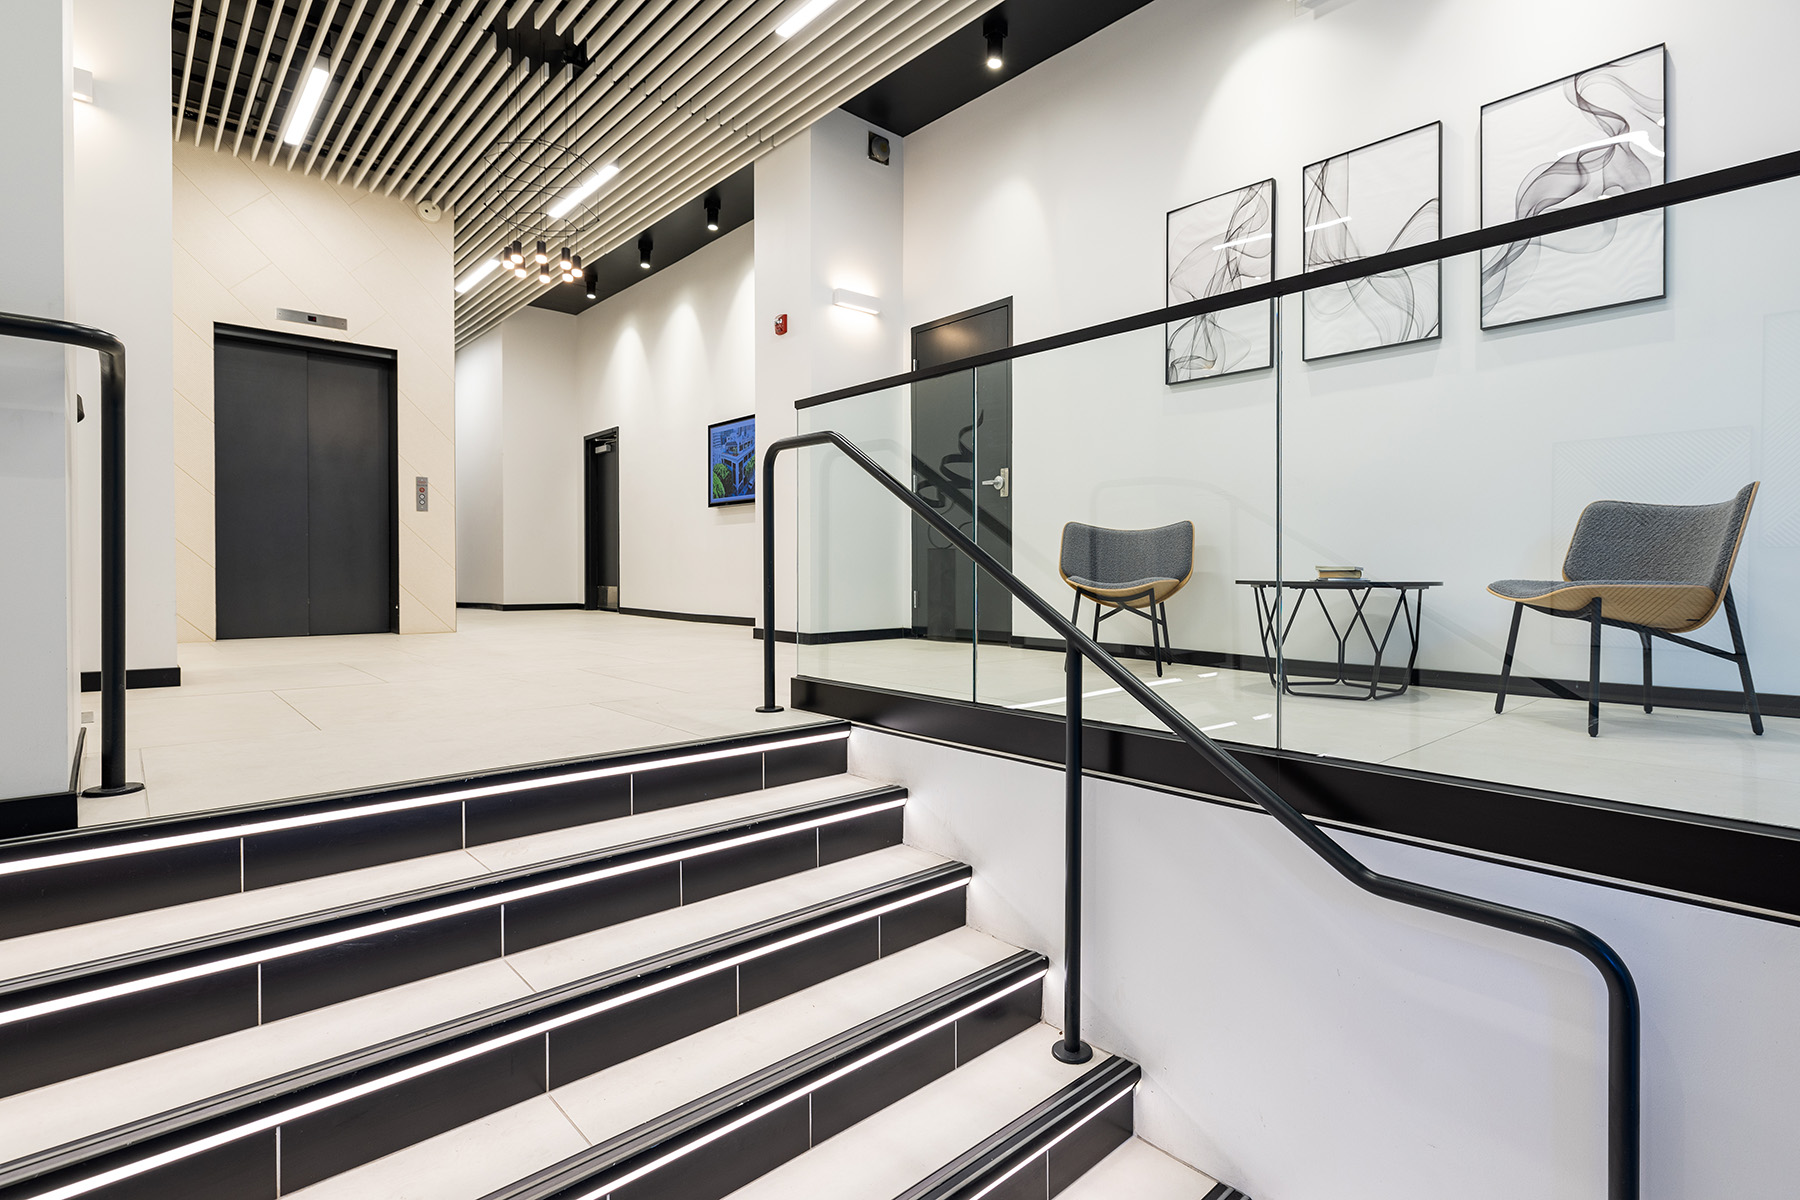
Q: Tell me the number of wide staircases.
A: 1